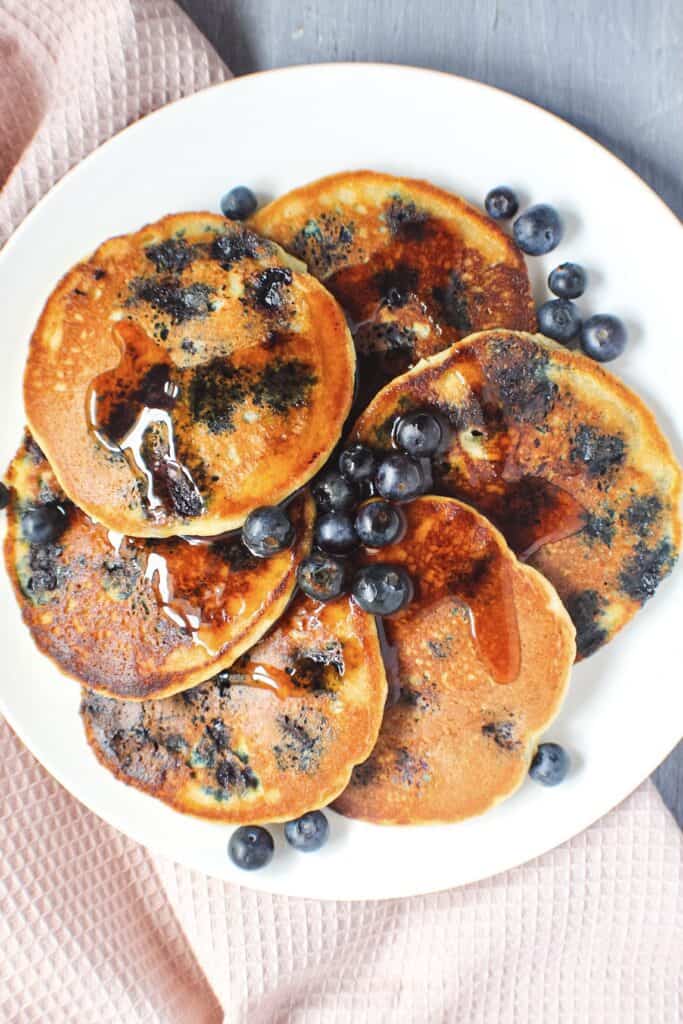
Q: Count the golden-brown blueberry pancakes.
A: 6